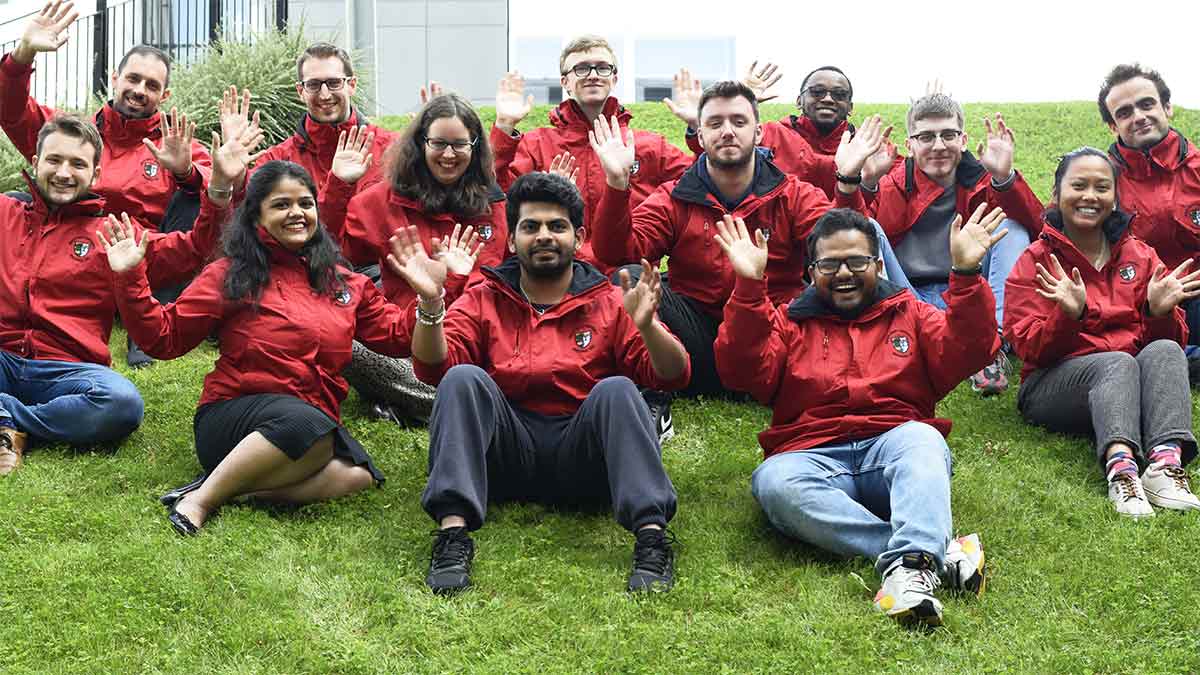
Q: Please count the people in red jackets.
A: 13